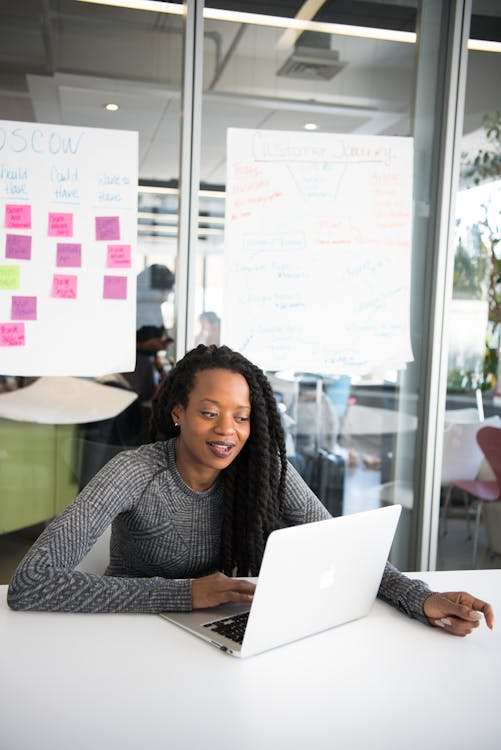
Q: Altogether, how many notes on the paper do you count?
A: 11